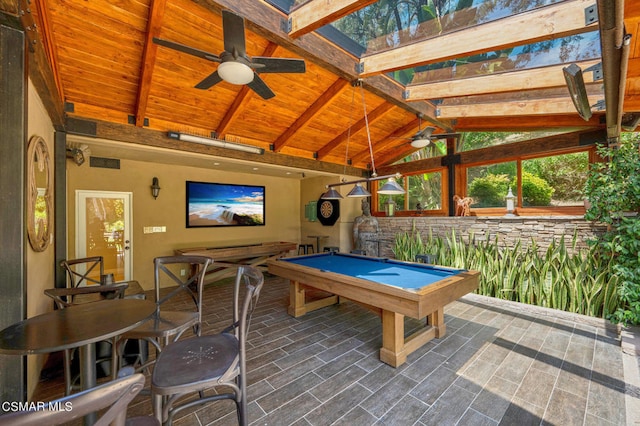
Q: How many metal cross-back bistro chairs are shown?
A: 5